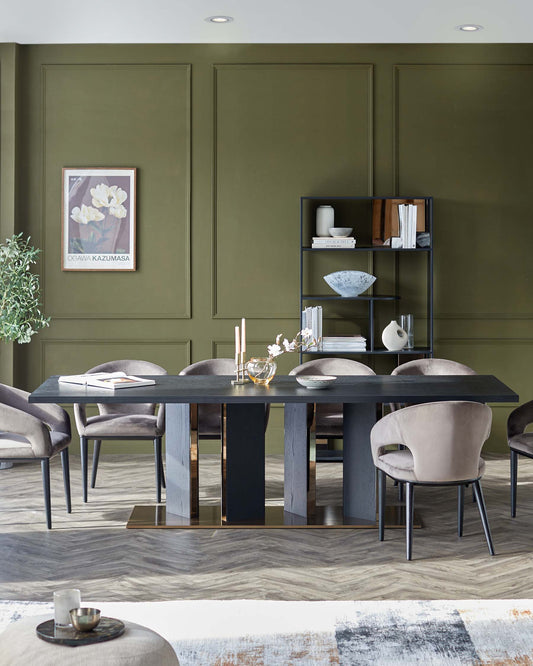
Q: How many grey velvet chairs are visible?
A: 7